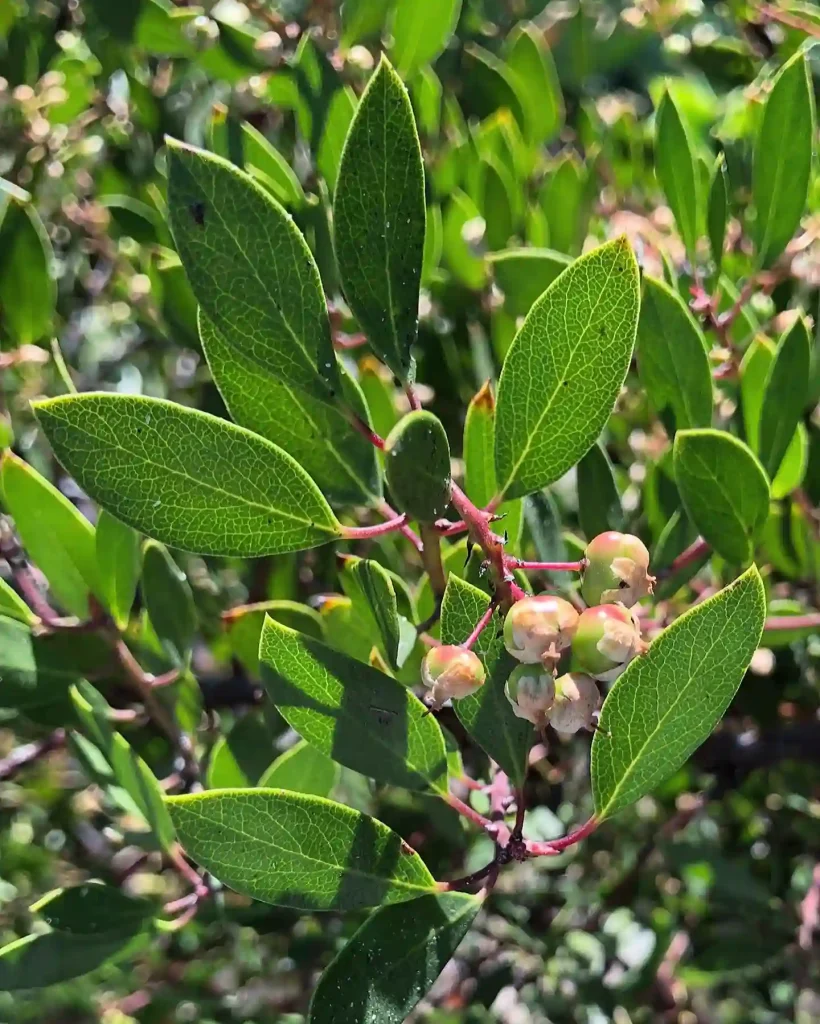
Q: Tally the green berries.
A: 6